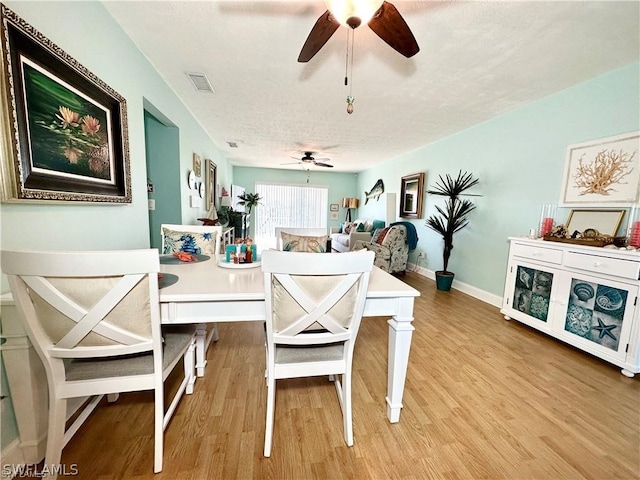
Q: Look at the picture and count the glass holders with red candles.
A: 2